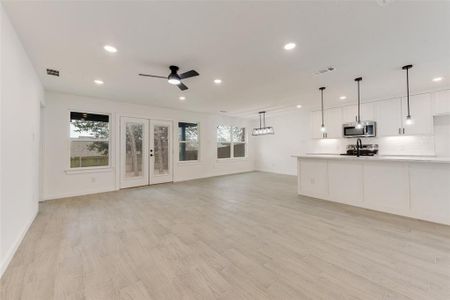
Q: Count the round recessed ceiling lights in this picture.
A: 8